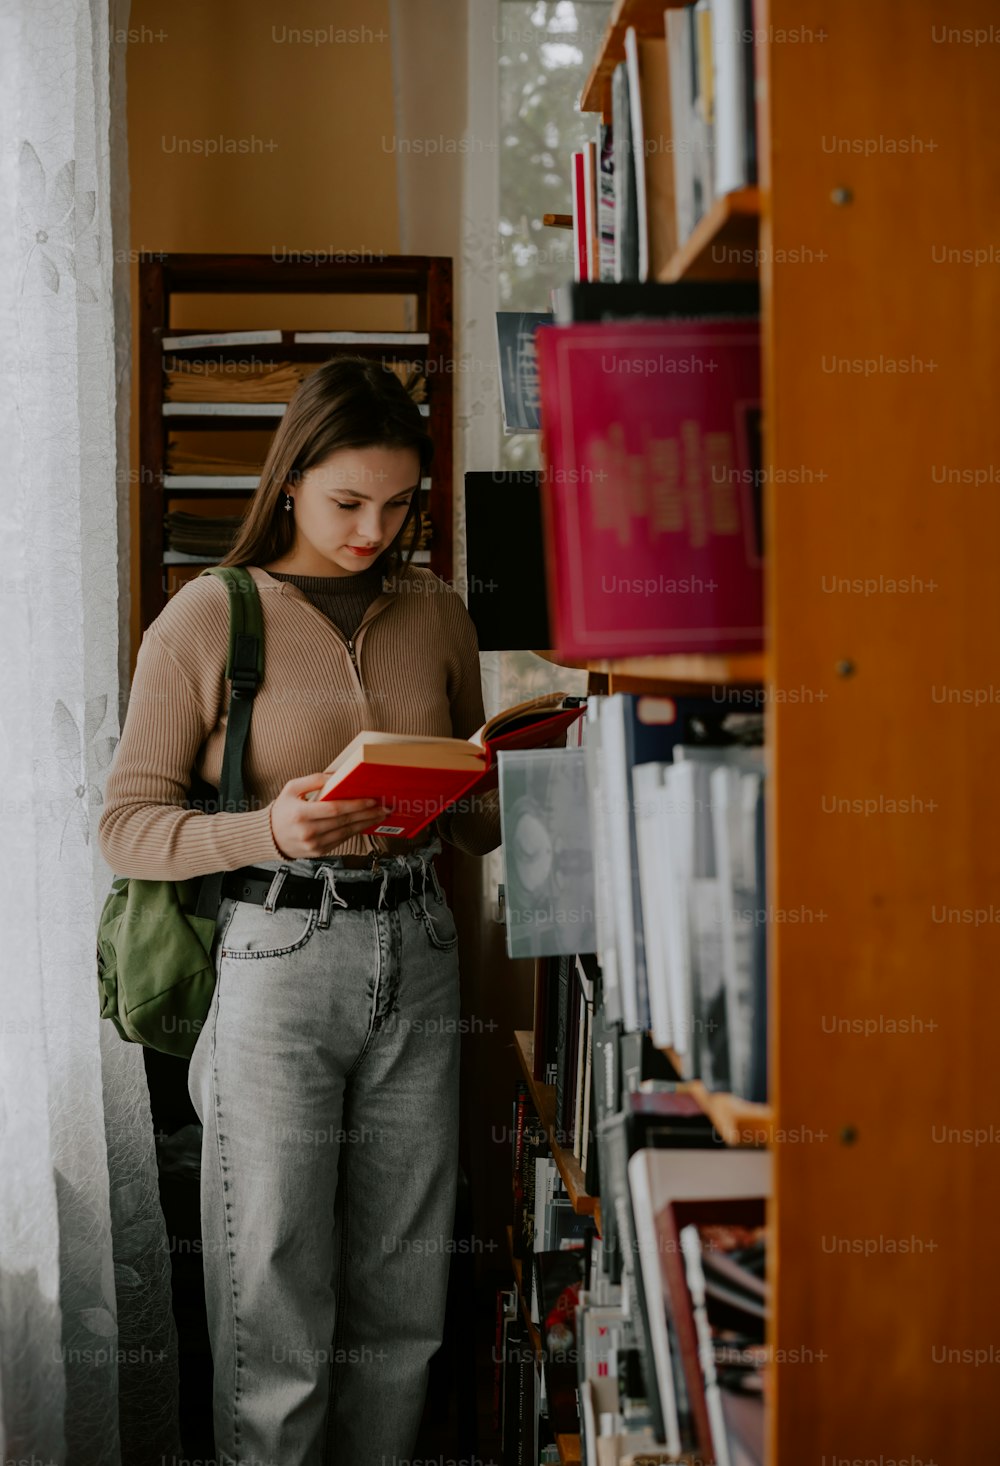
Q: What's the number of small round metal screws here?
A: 3